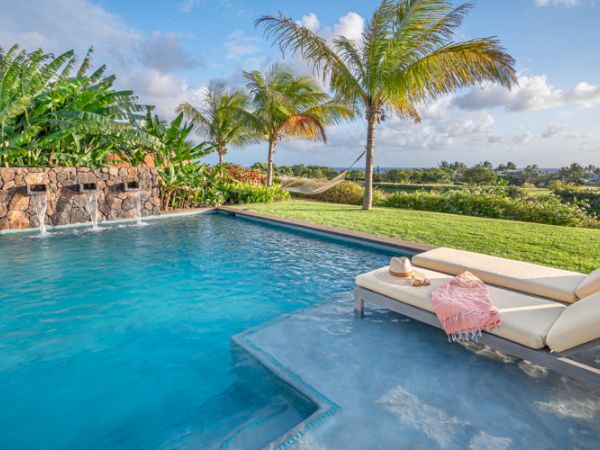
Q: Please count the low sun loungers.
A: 2